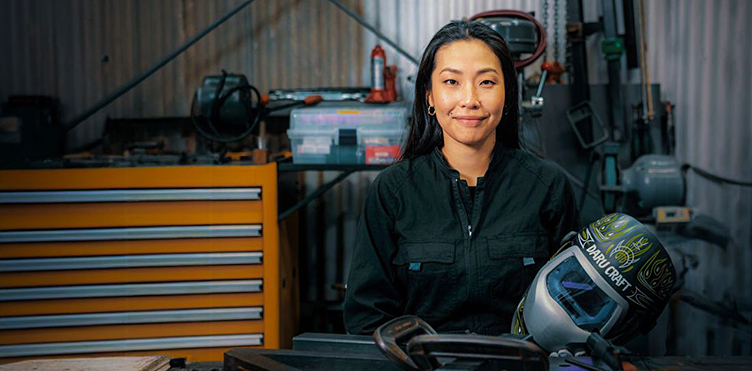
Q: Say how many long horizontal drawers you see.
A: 6